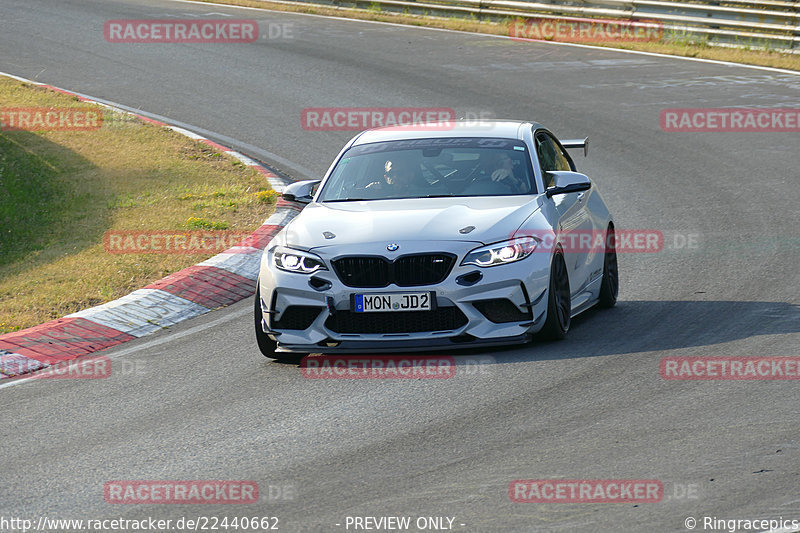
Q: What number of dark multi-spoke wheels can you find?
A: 2